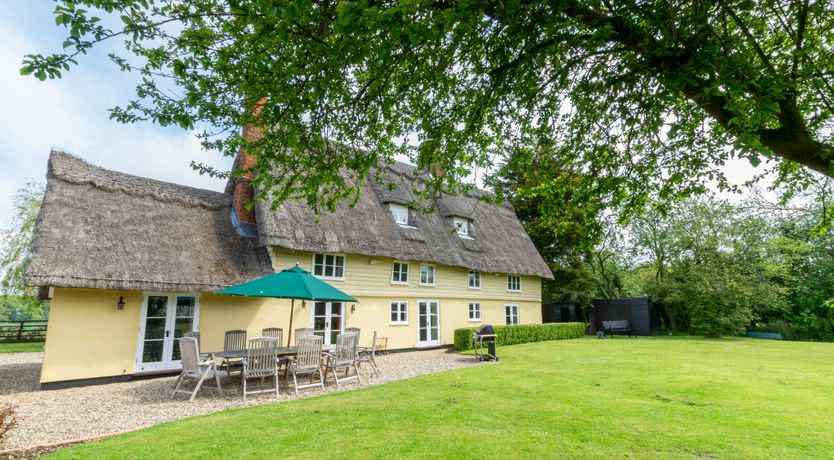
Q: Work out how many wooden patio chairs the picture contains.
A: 10